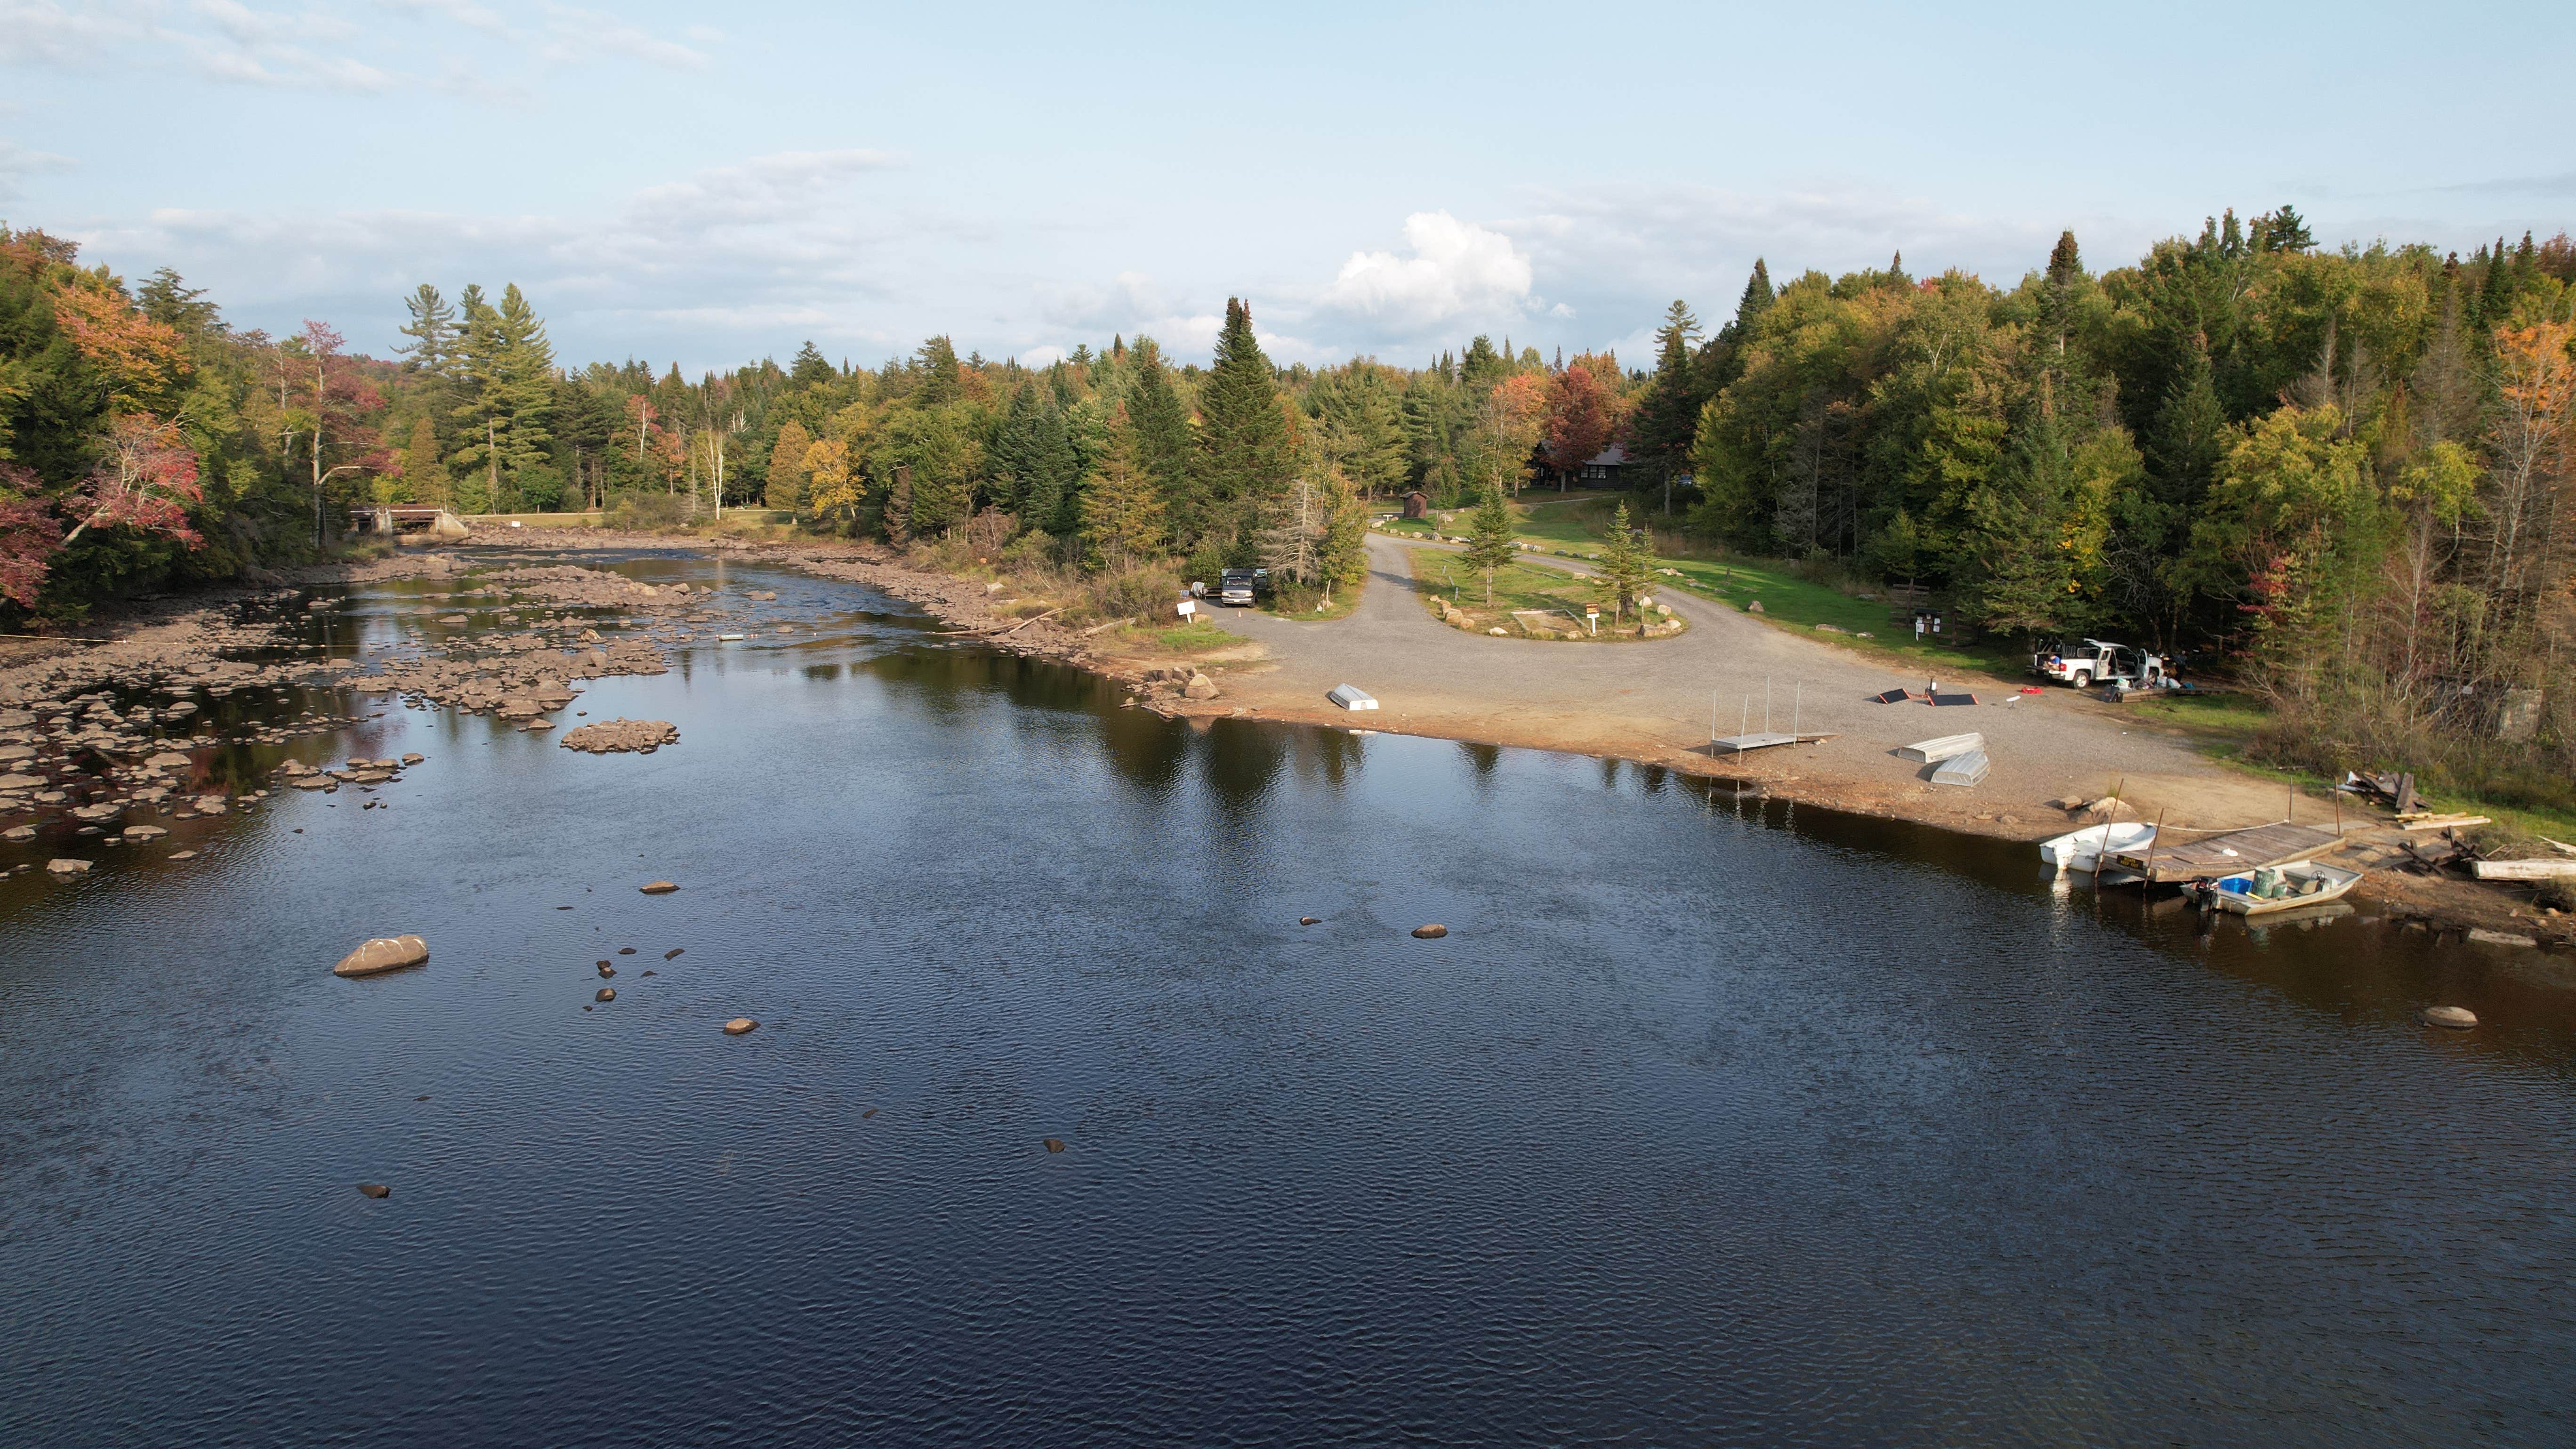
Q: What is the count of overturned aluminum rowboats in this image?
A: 3